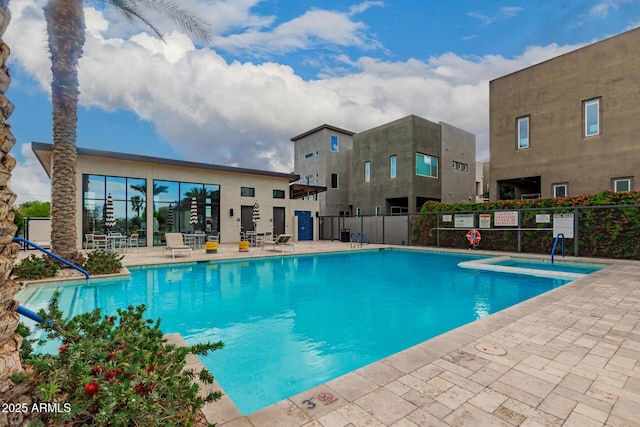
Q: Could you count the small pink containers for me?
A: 0